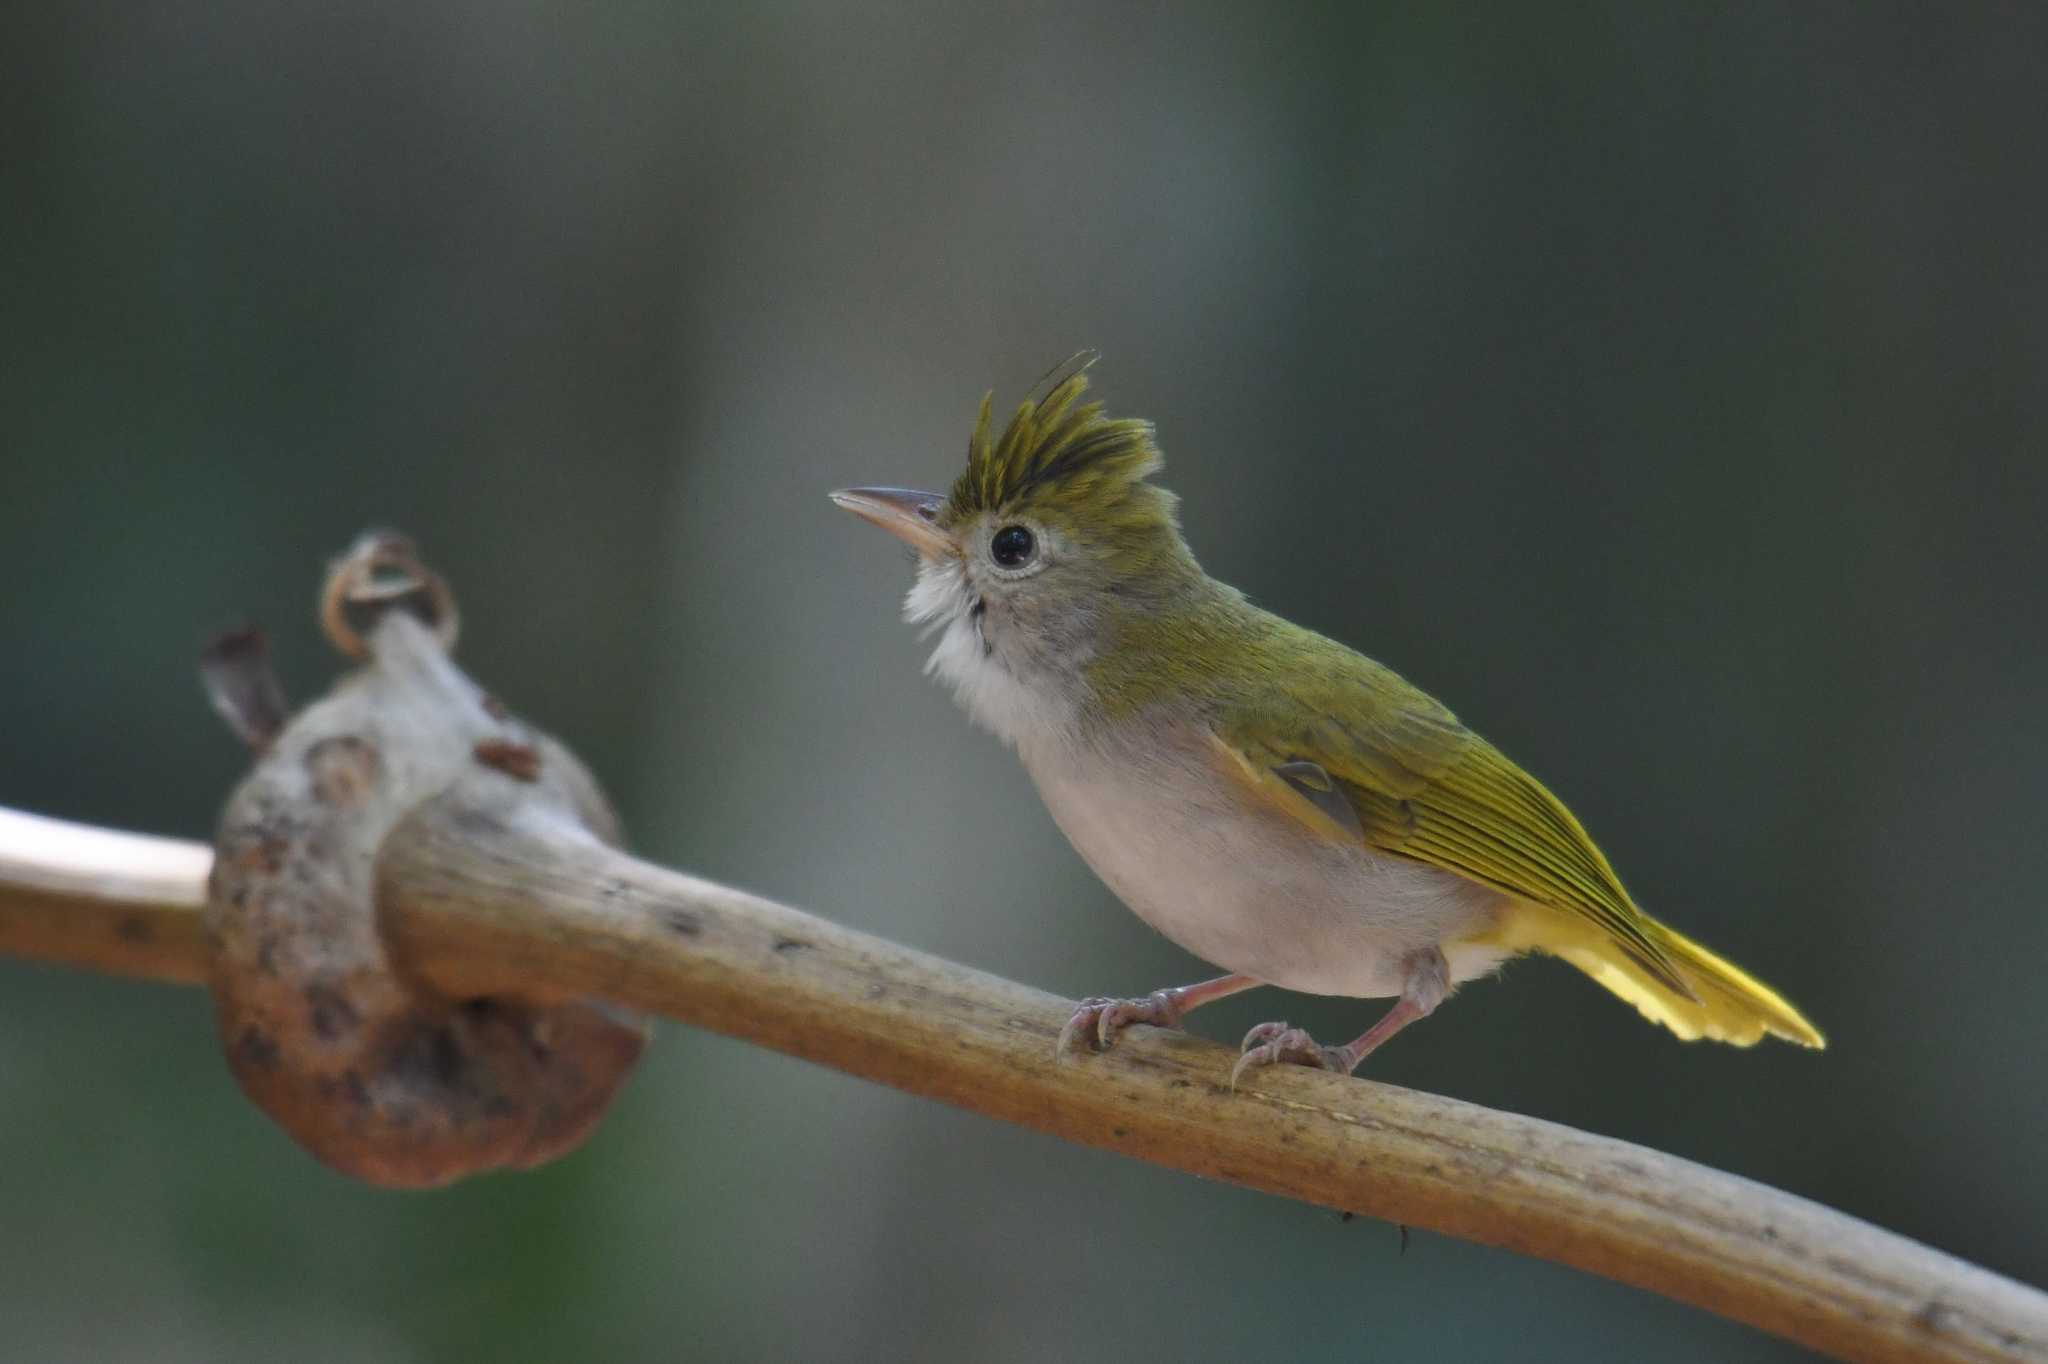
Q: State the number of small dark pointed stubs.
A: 2